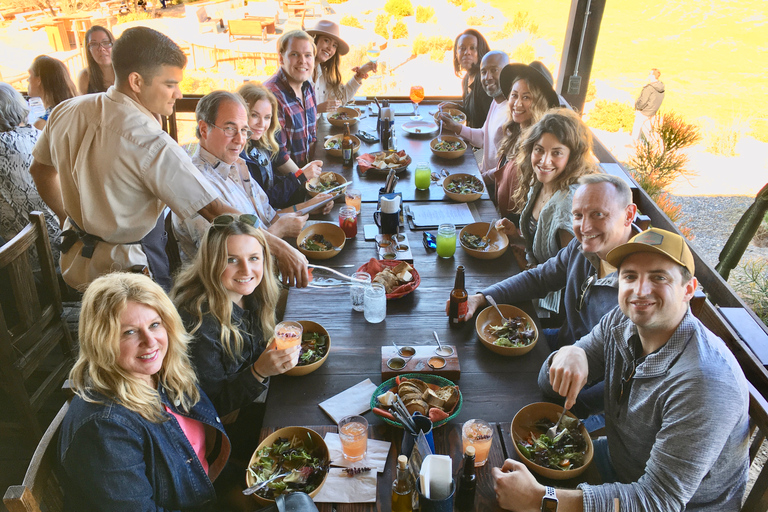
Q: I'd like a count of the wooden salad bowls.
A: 12